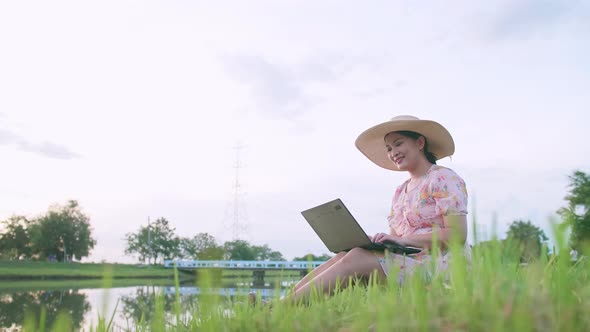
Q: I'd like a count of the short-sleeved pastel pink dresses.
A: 1